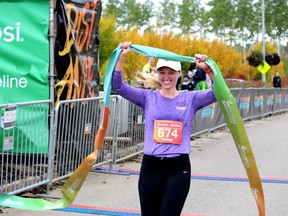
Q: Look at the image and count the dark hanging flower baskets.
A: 2